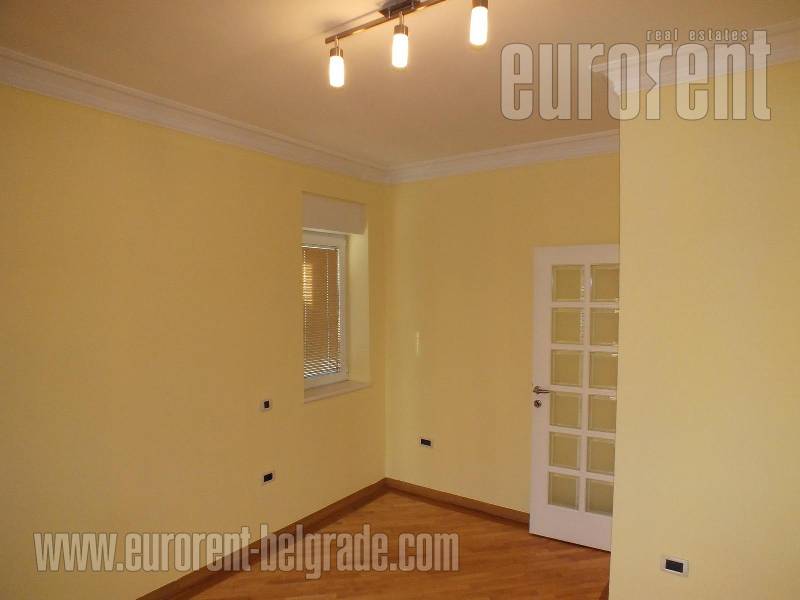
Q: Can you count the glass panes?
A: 12